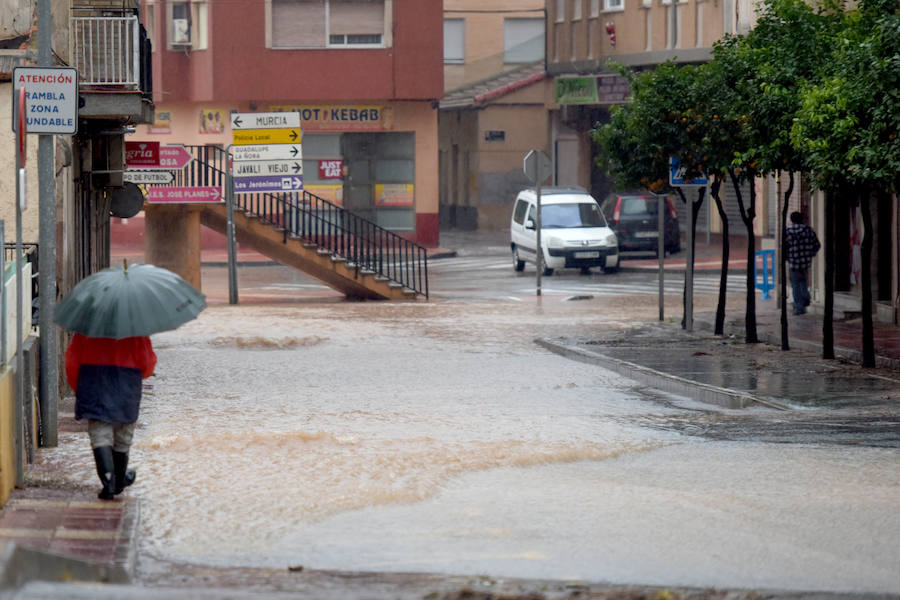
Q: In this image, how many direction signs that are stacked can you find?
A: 5